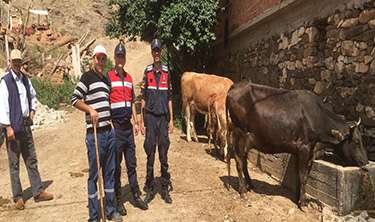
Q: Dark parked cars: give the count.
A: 0